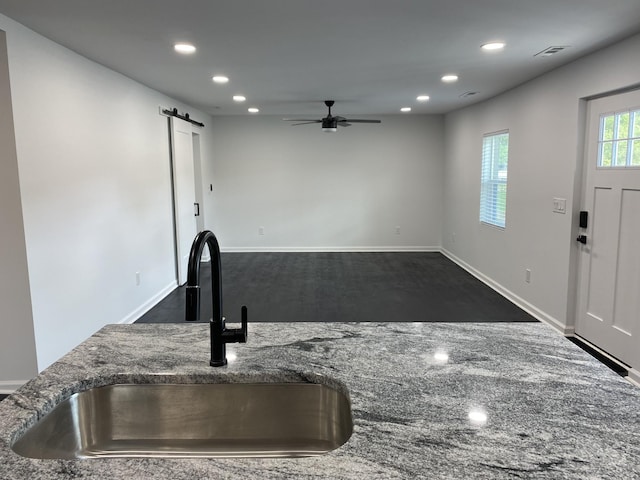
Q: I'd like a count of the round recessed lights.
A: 8